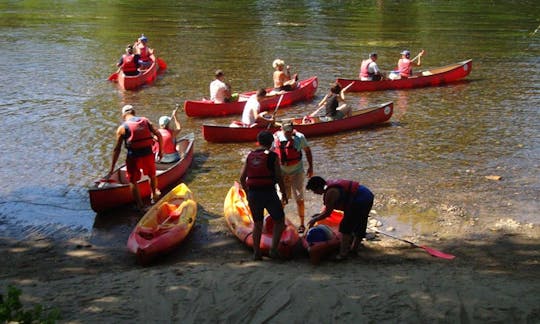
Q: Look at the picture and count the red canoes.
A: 5